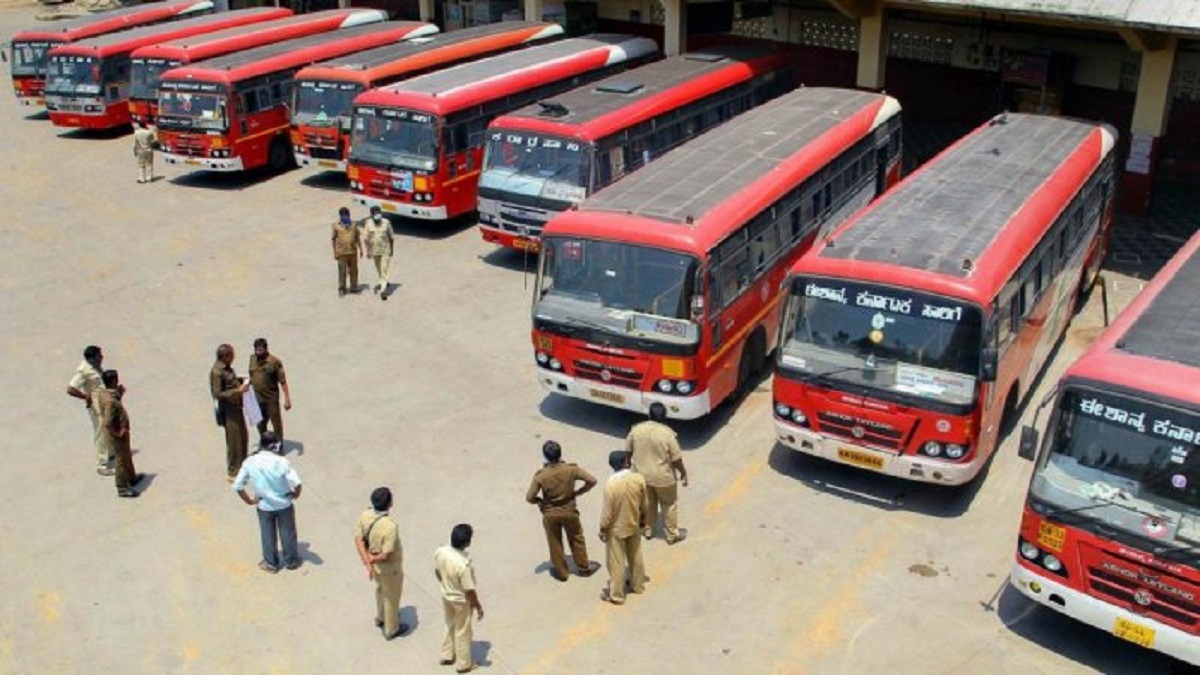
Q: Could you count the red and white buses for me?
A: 10